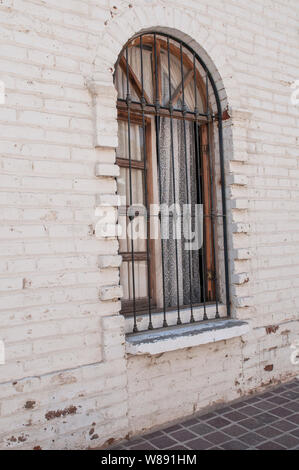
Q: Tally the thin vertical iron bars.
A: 7